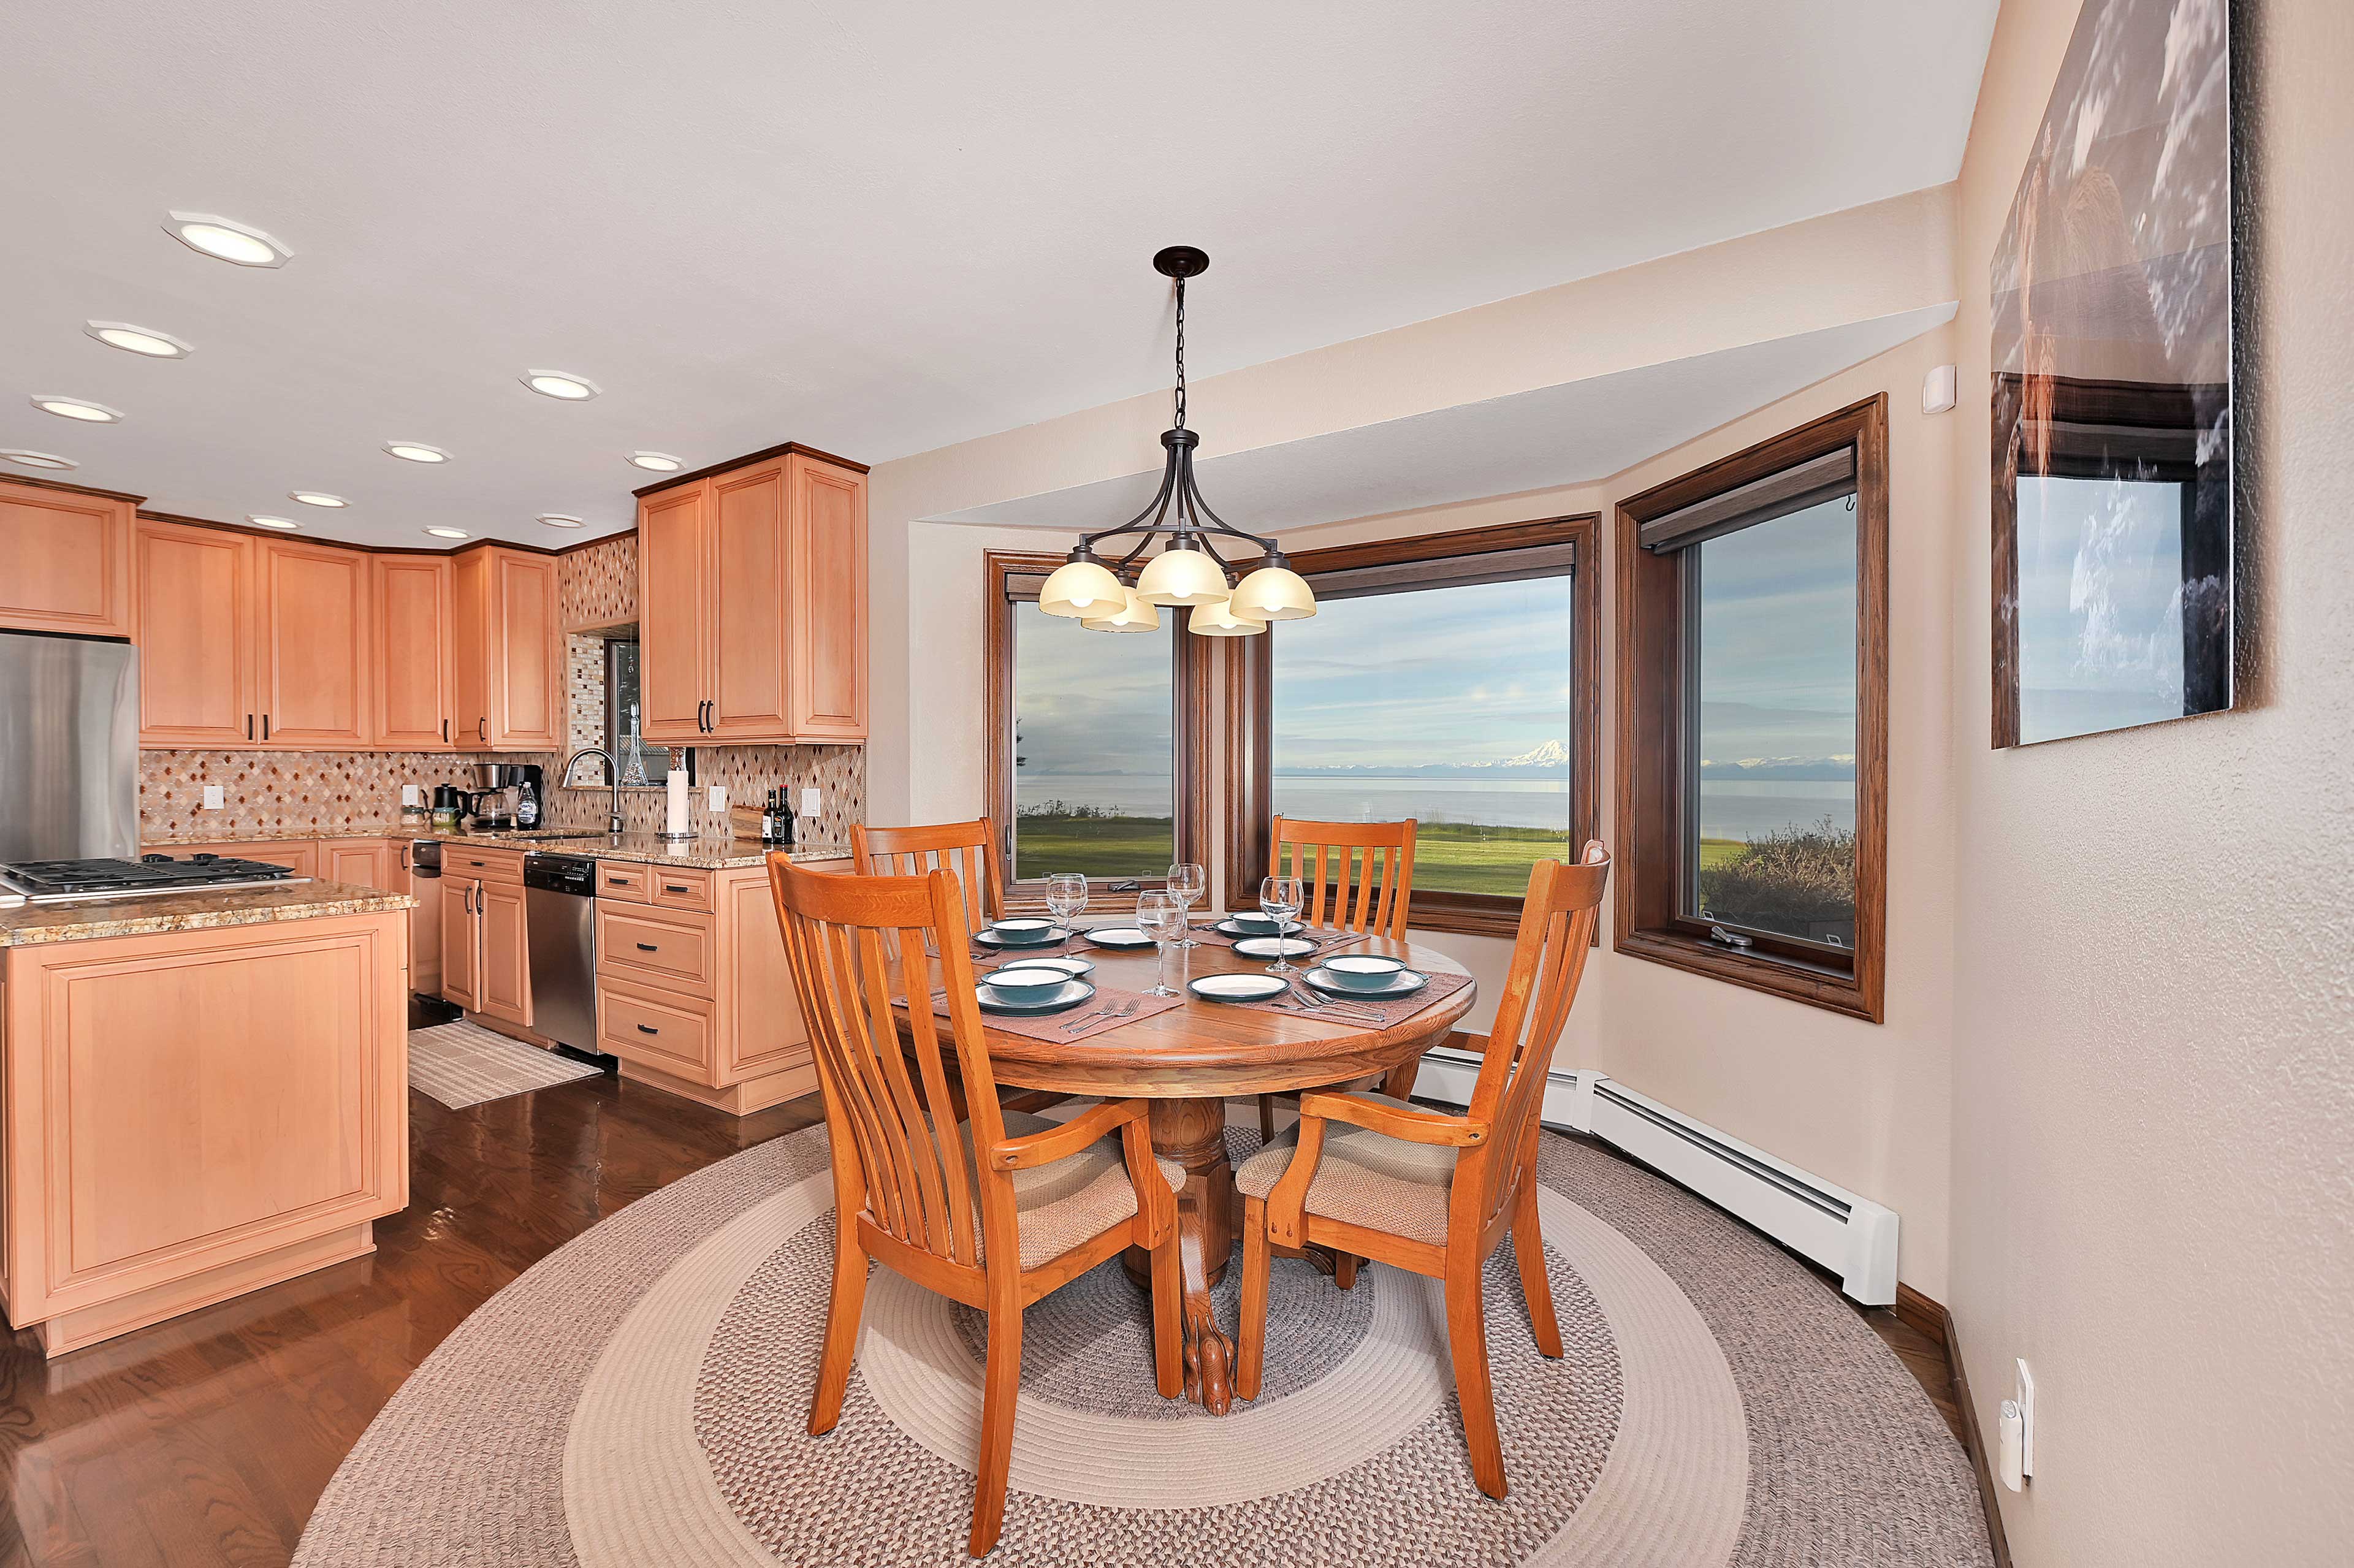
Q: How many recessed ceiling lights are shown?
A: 11